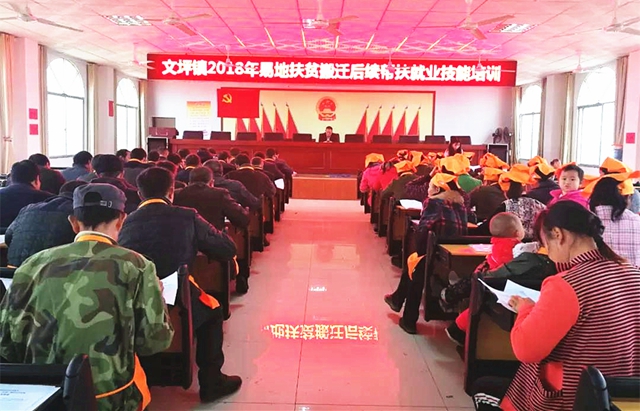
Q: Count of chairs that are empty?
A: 10